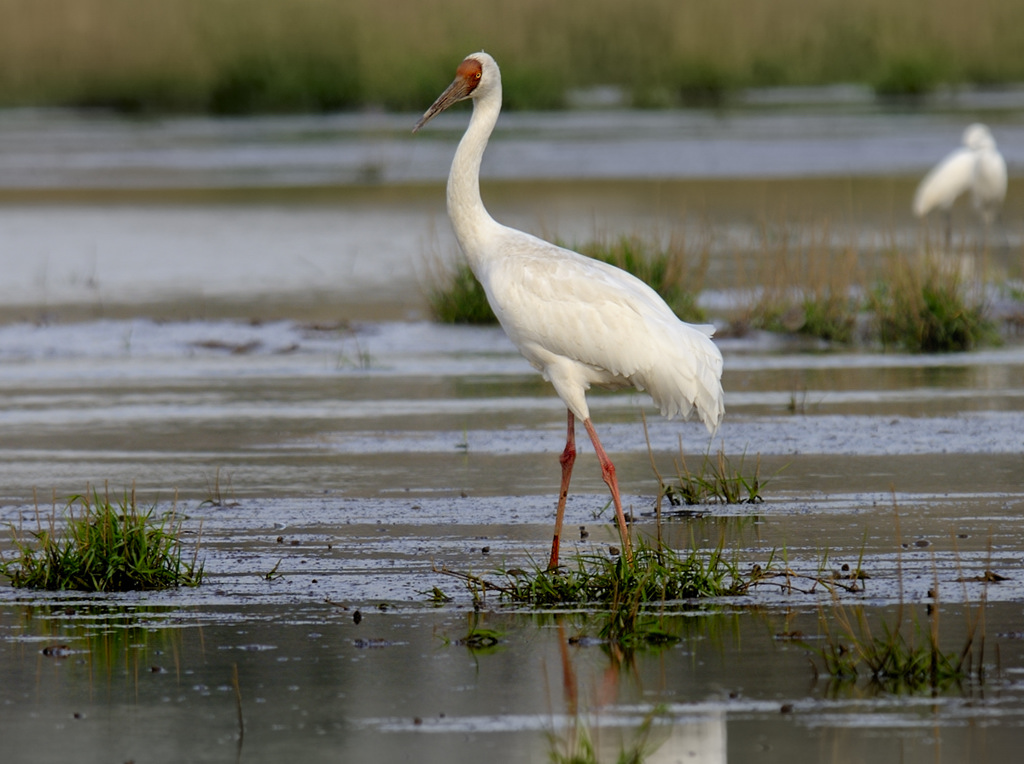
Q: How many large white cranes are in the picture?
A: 1